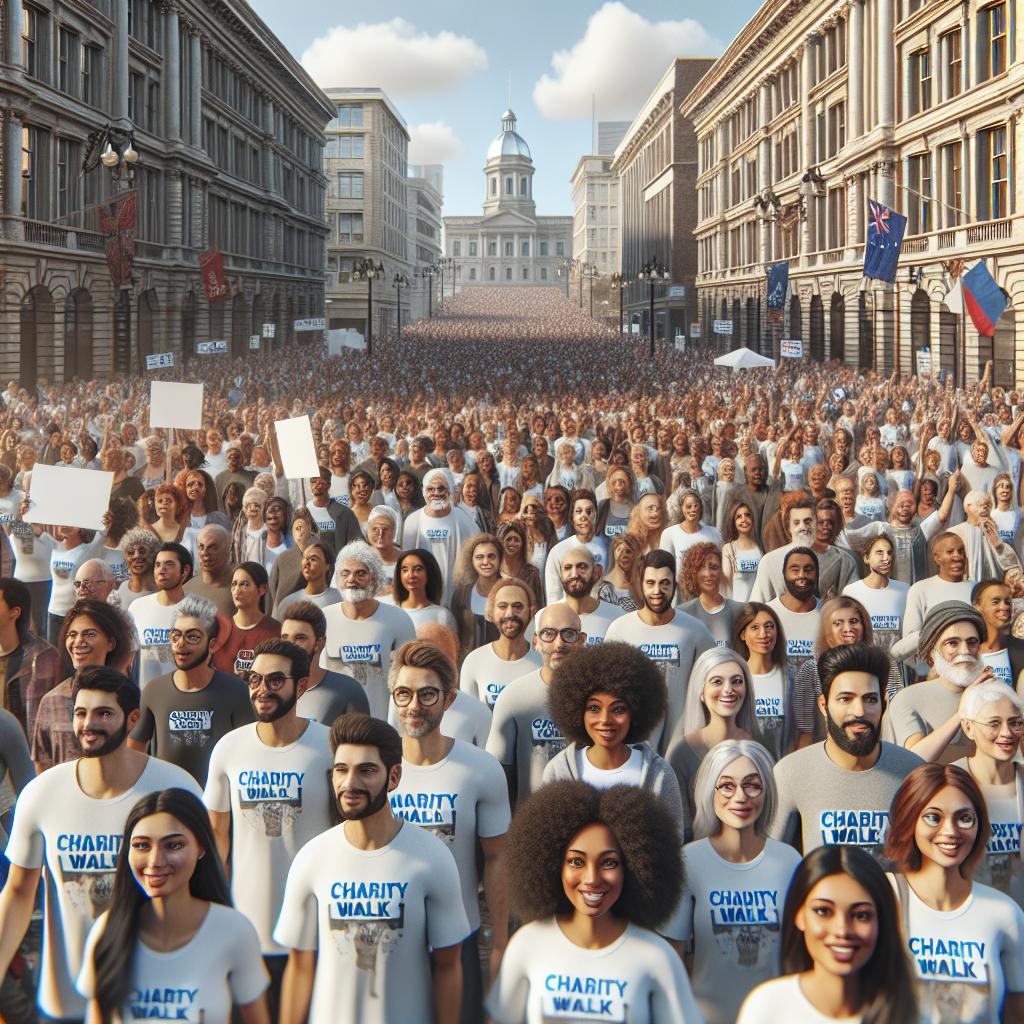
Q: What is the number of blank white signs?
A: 3